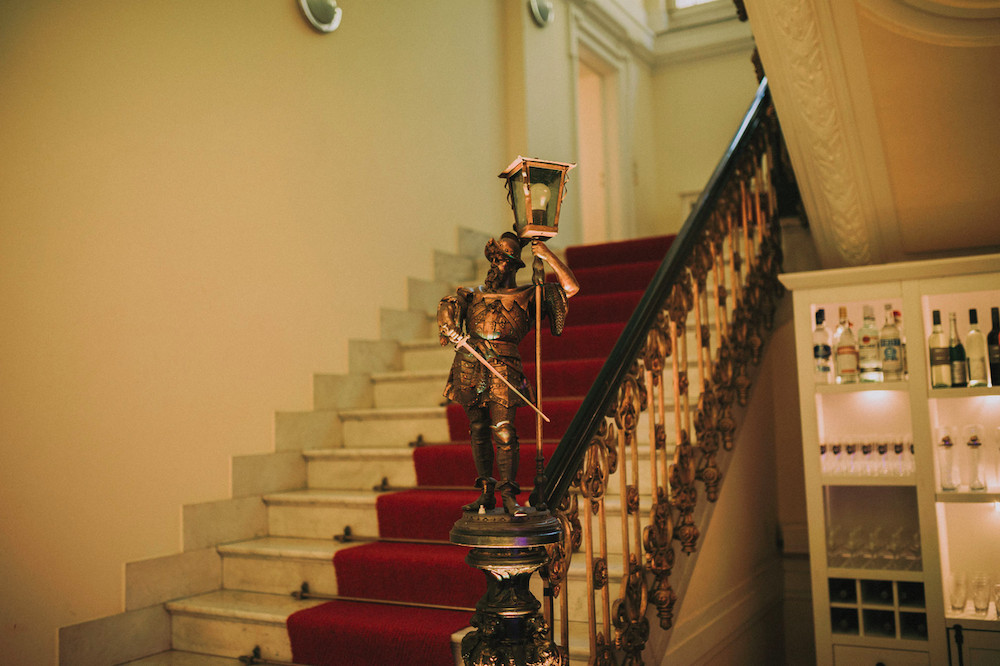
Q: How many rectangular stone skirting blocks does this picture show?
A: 11